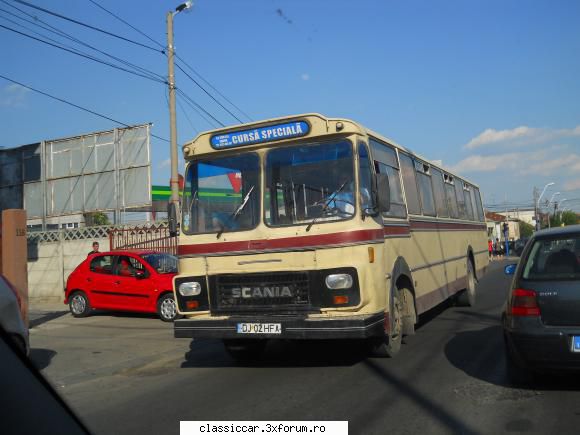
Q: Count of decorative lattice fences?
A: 1